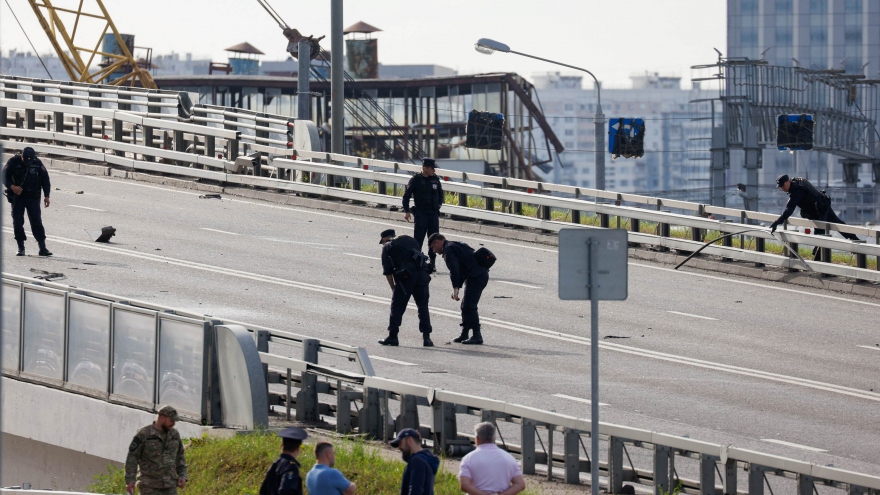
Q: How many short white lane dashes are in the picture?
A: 9